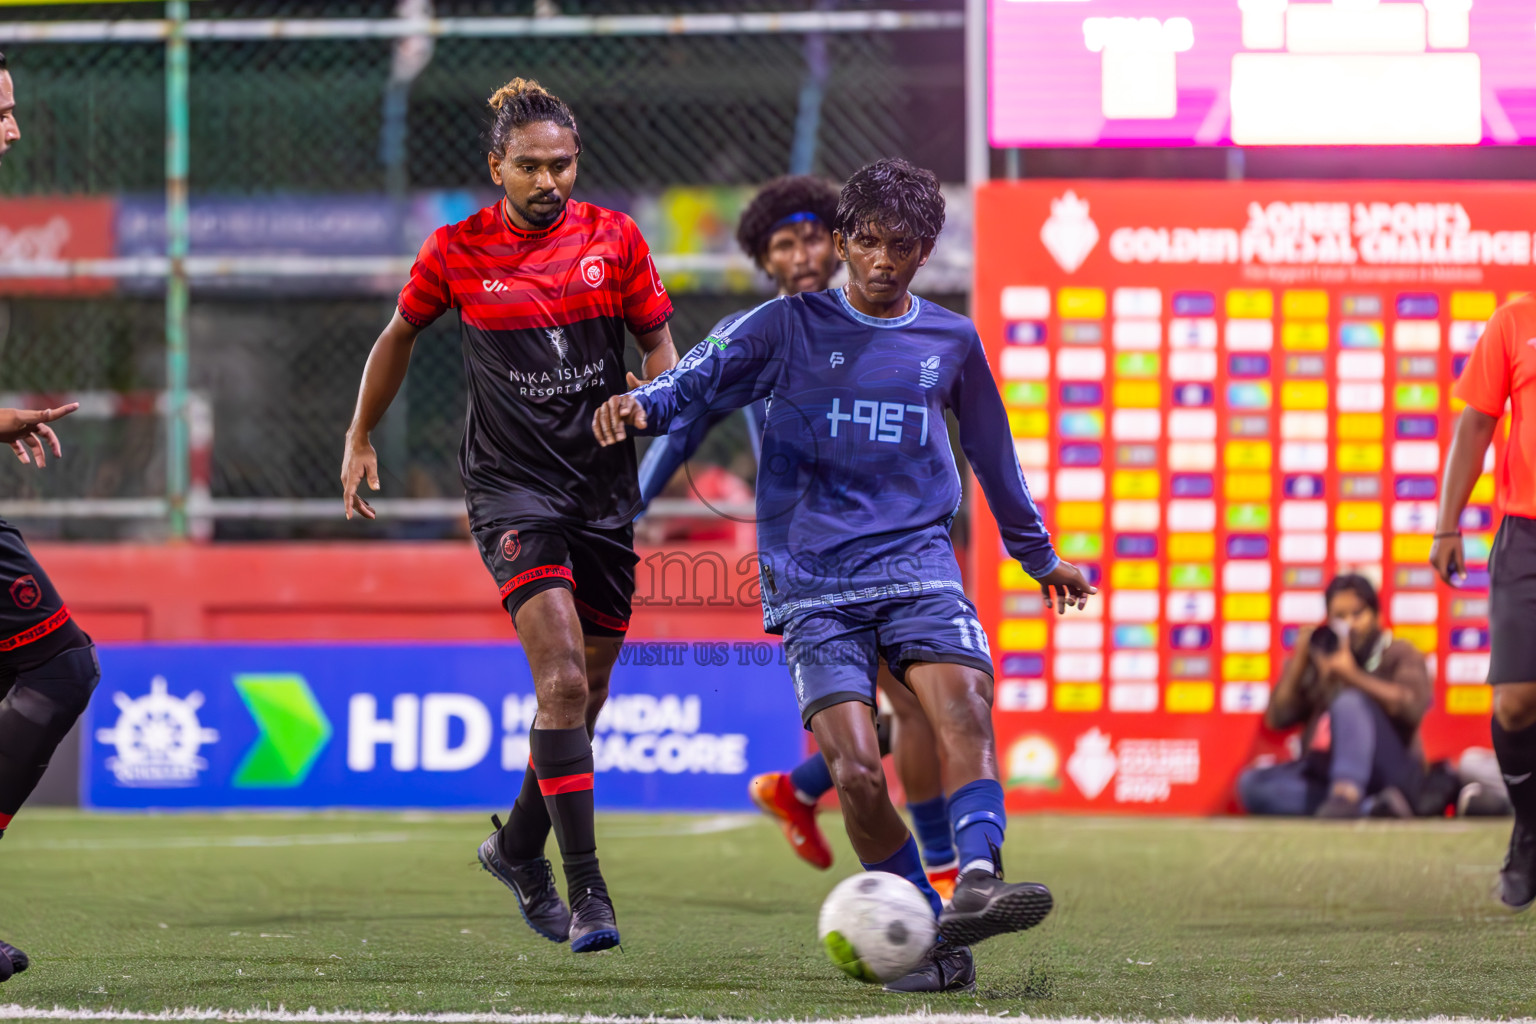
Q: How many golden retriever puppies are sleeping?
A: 0